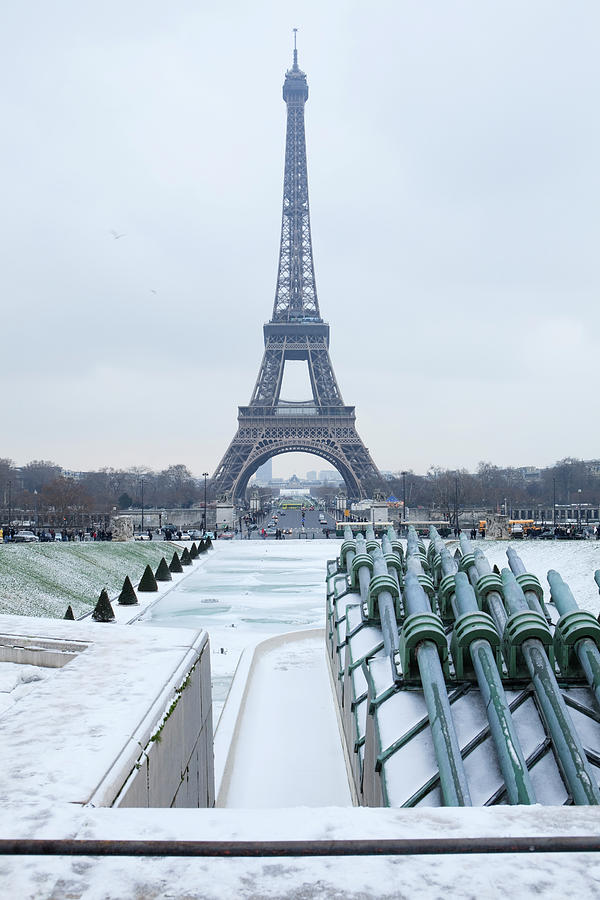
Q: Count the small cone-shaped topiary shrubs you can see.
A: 10